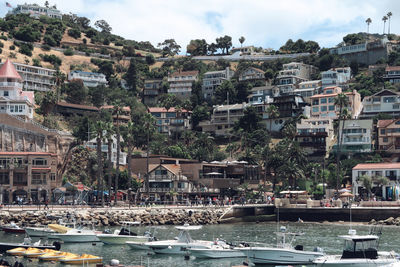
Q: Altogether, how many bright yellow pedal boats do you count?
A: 4